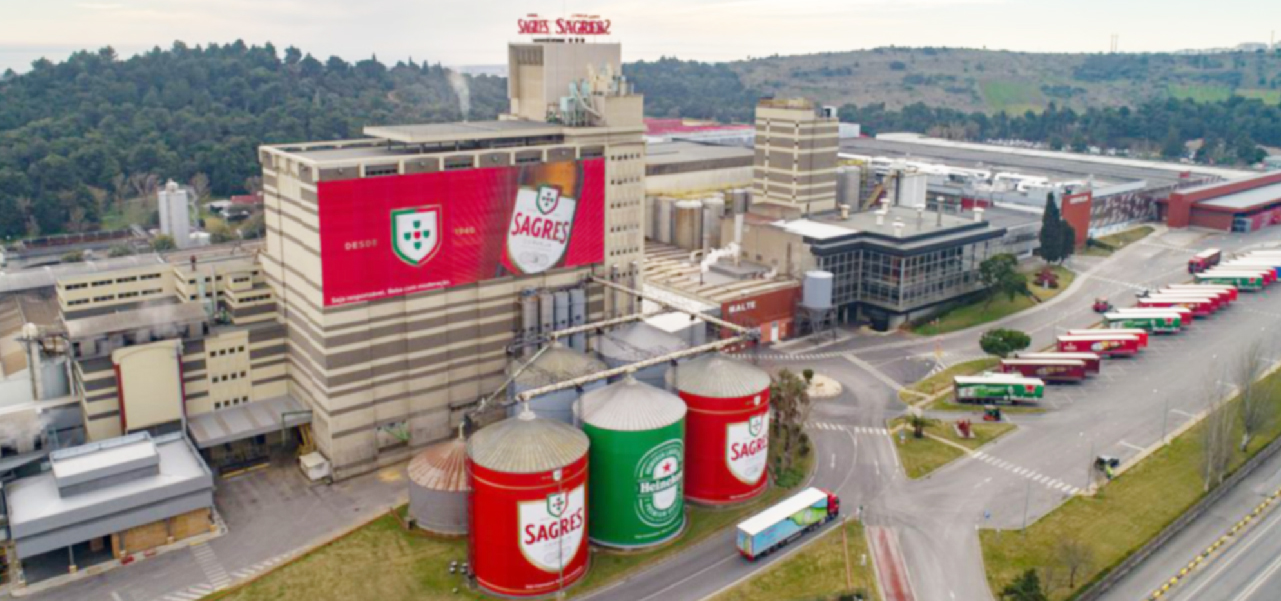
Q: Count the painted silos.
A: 3